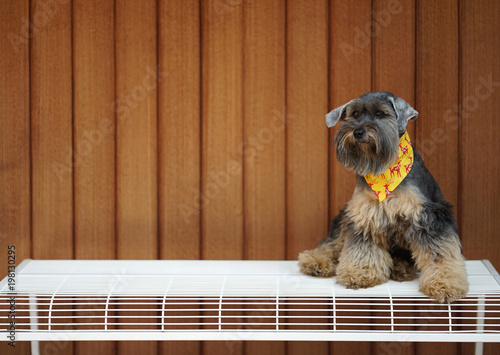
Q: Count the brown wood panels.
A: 12